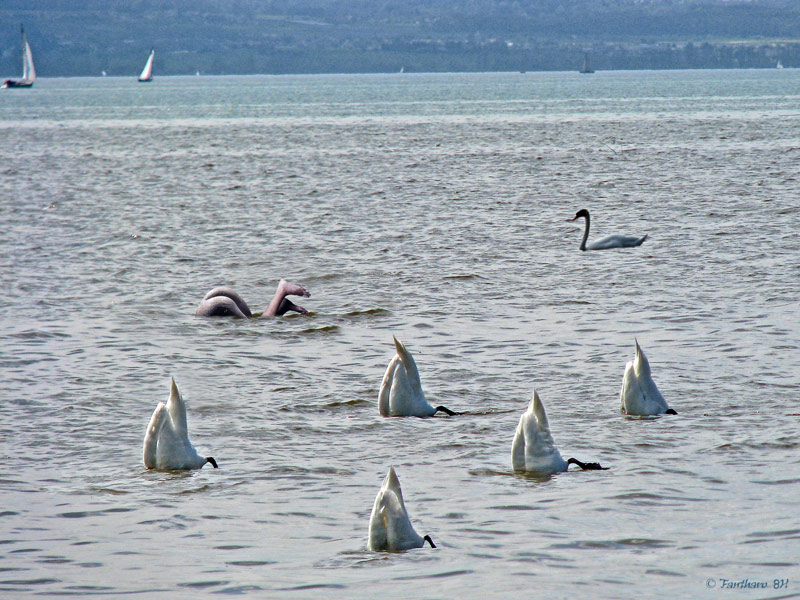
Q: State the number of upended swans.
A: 5